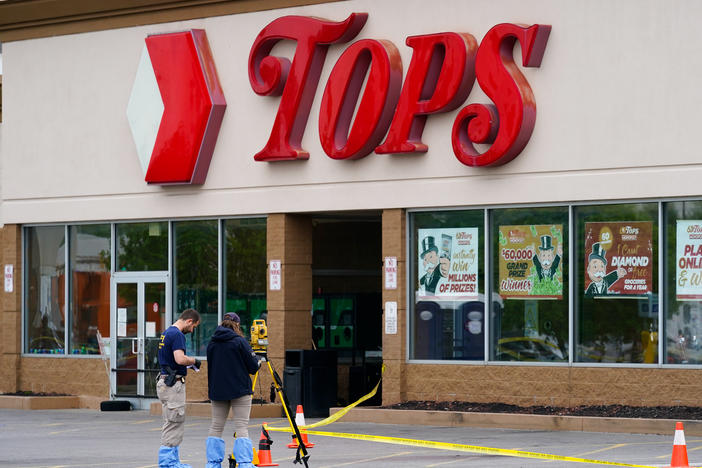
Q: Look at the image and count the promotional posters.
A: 4